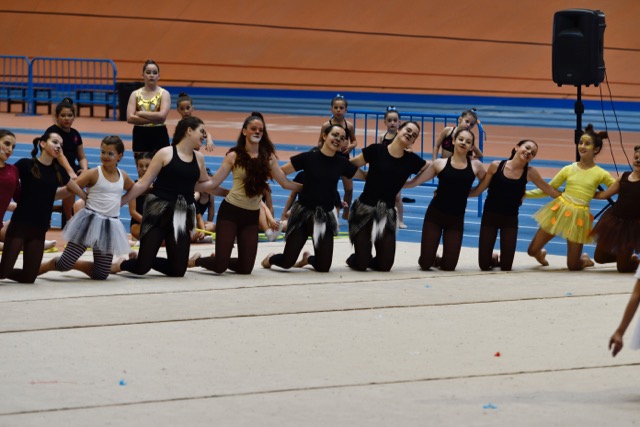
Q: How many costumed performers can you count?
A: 11